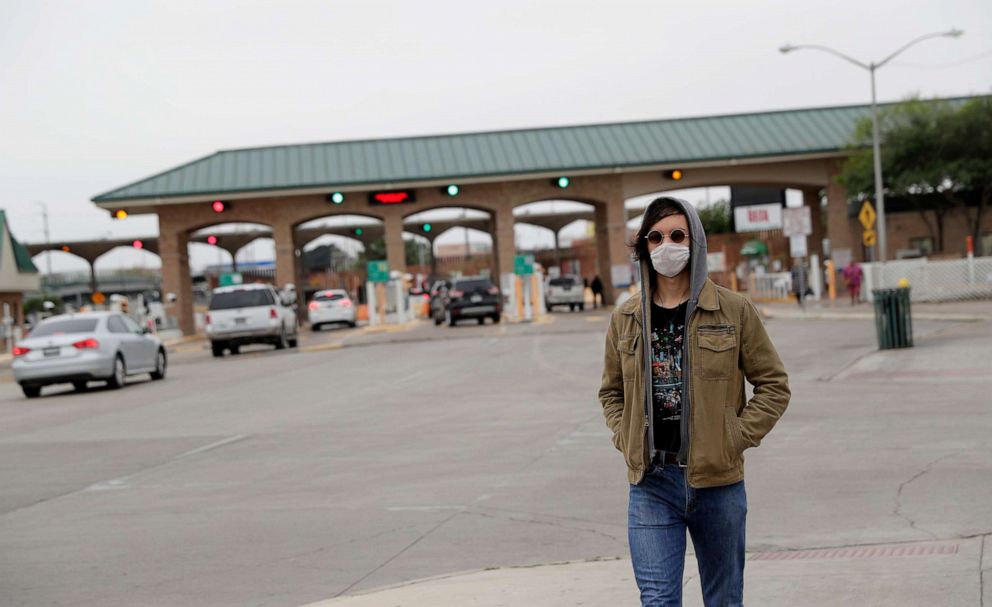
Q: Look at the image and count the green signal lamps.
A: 5